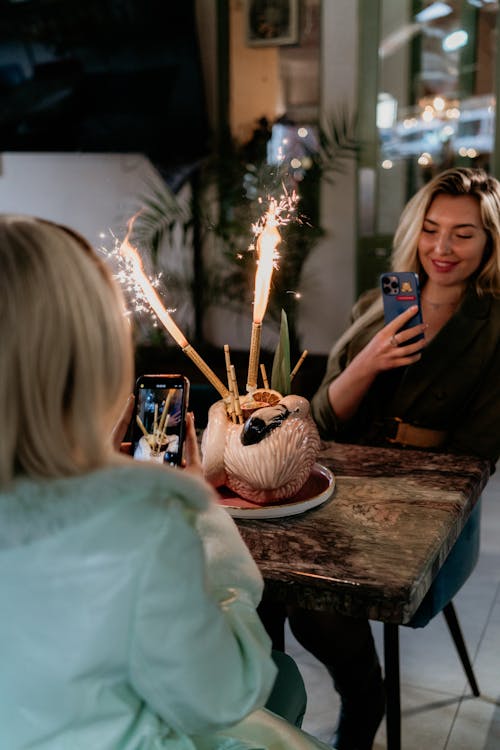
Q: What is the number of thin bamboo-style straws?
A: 4